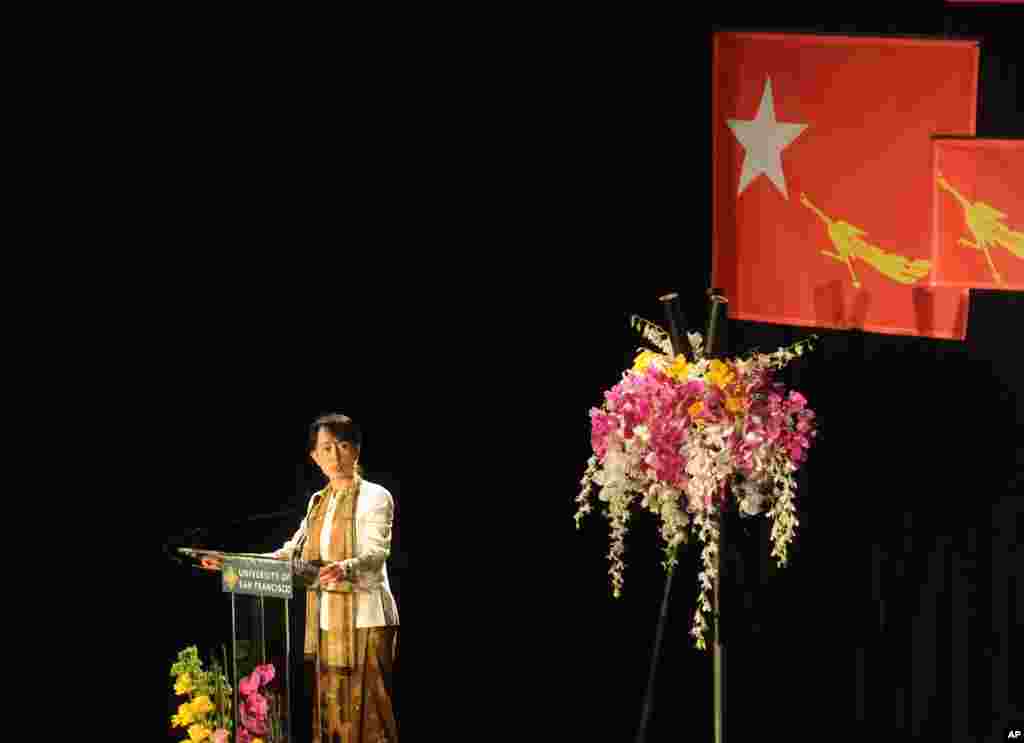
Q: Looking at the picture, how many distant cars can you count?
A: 0